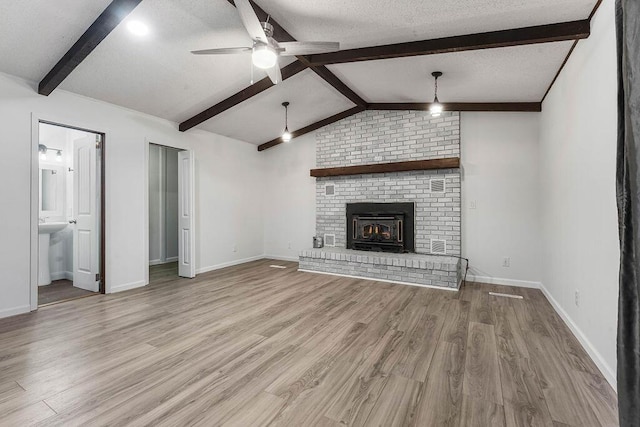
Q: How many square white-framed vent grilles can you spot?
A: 4